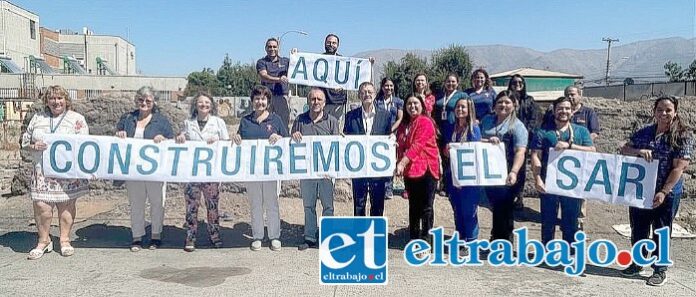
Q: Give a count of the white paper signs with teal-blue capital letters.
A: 4